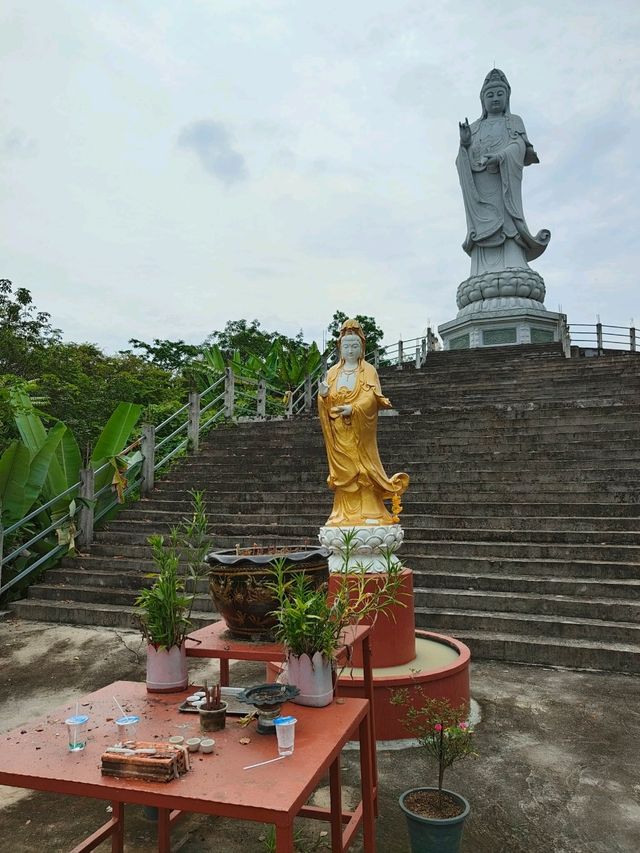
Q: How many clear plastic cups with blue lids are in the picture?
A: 3